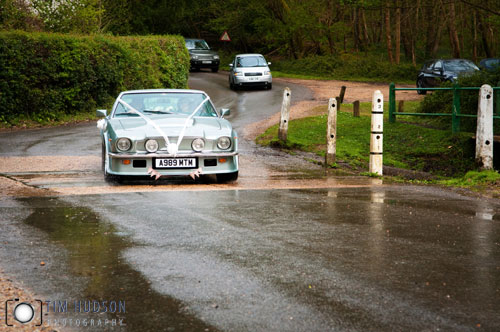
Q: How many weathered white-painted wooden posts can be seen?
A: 4